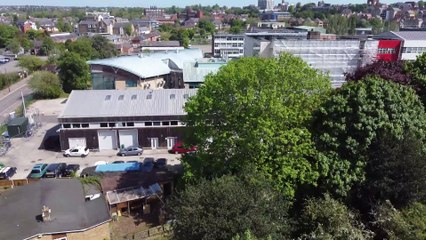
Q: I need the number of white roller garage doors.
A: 3